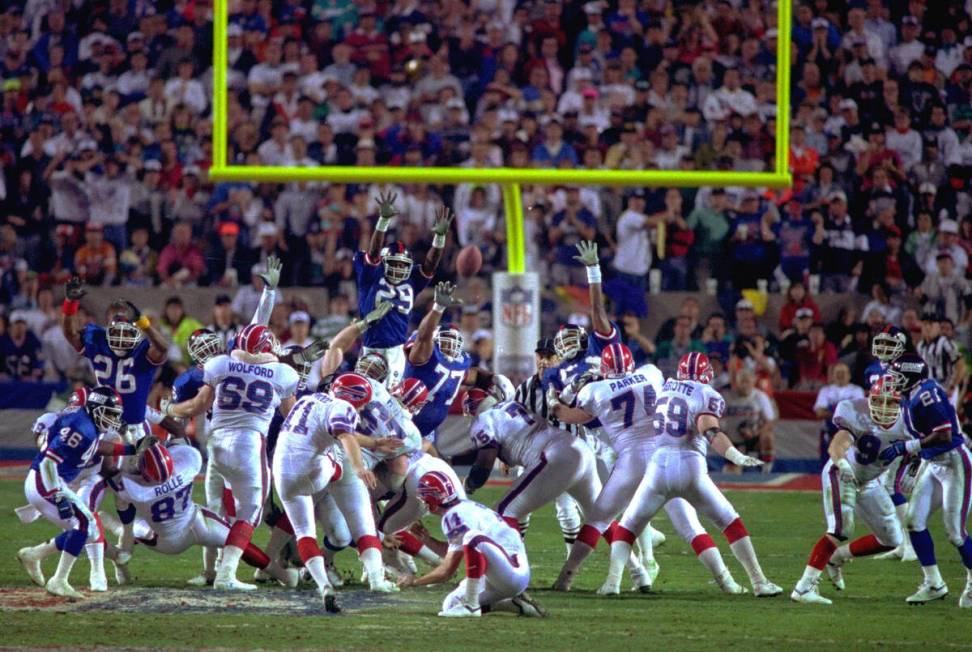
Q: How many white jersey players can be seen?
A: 11